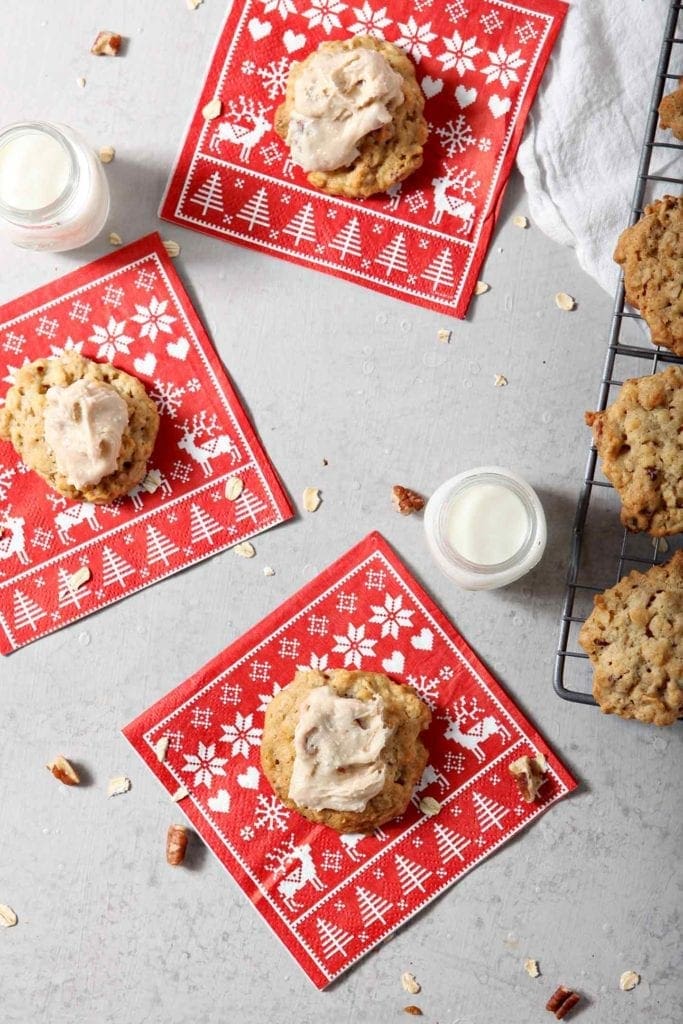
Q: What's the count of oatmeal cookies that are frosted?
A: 3